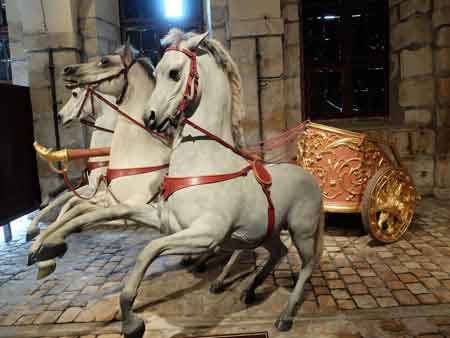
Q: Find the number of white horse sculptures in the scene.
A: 3